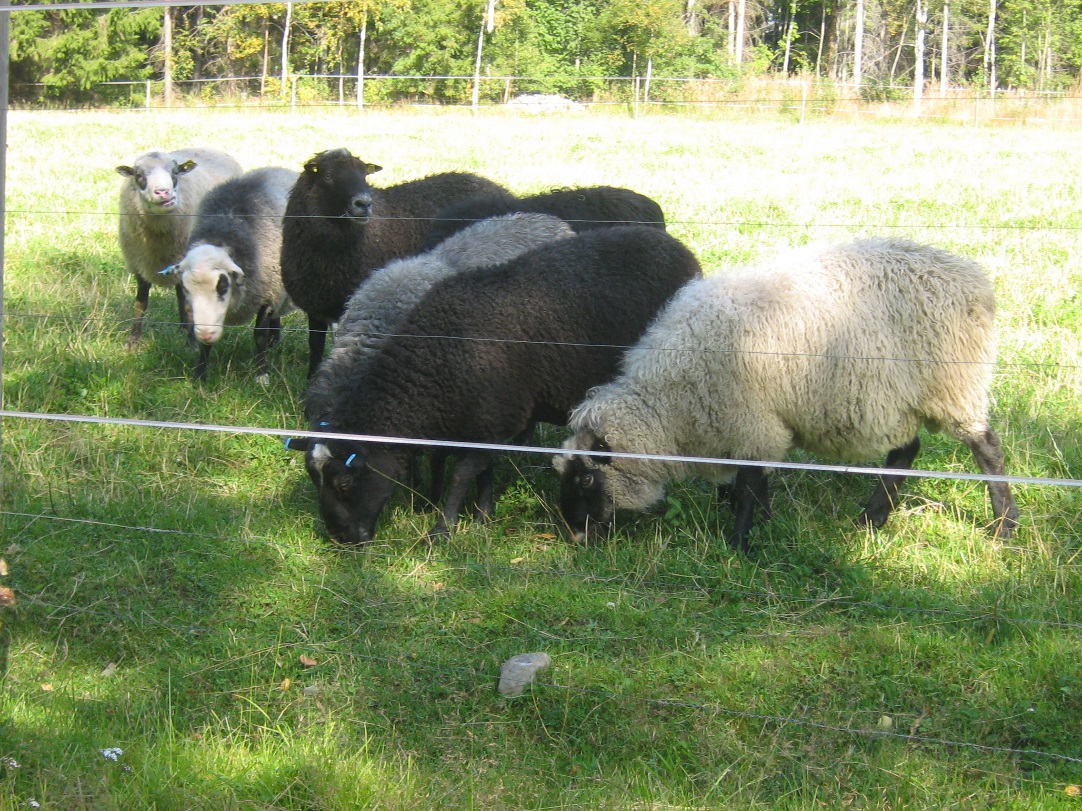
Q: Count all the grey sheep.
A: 2